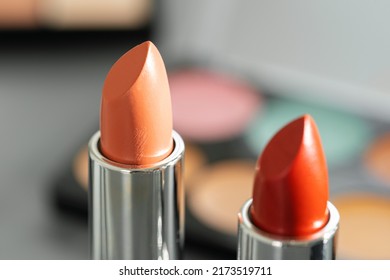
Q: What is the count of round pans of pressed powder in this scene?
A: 6